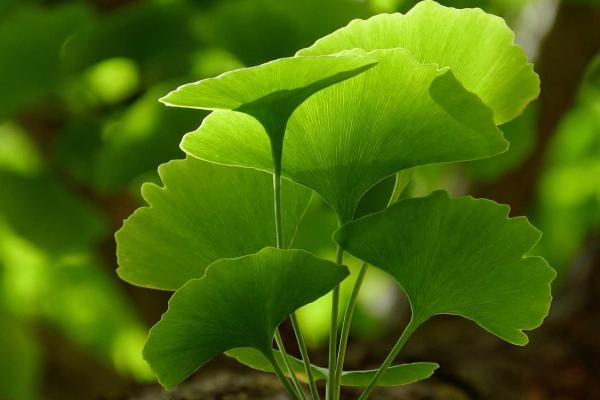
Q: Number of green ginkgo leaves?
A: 7